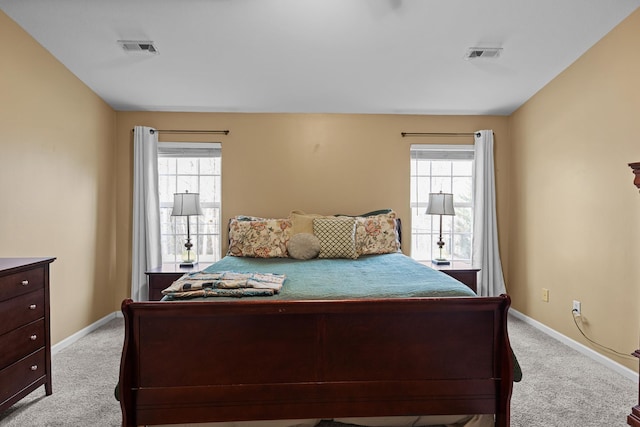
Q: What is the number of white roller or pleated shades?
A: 2